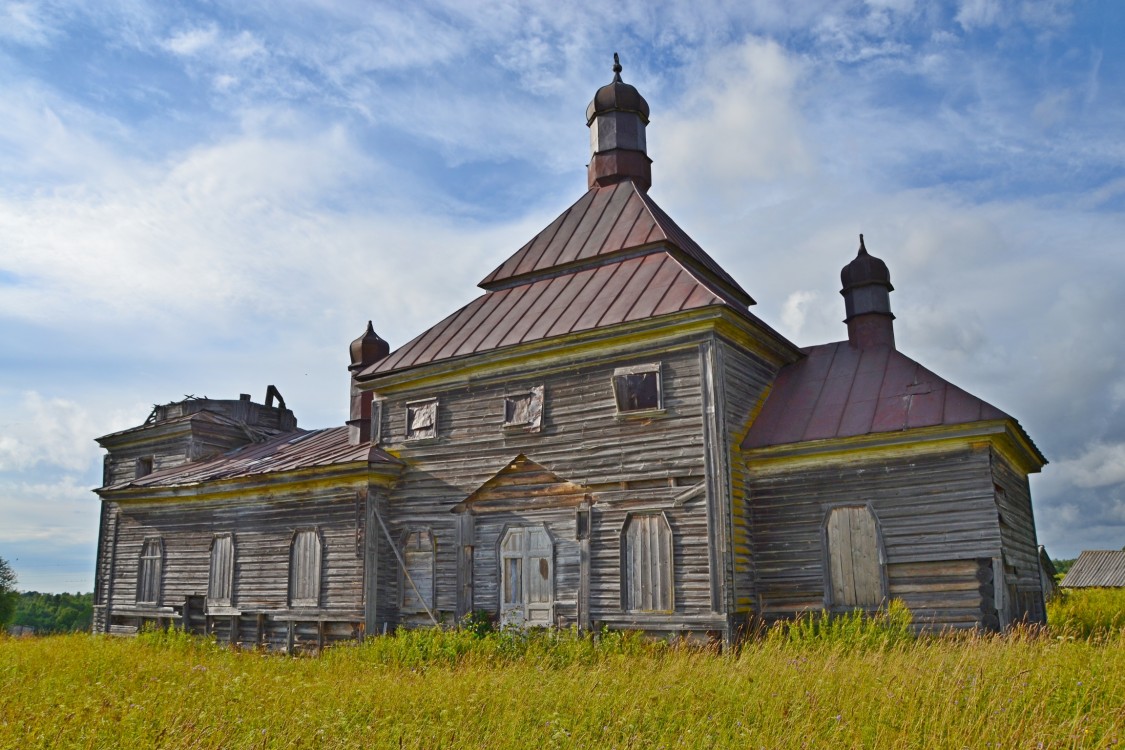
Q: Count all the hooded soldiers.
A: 0